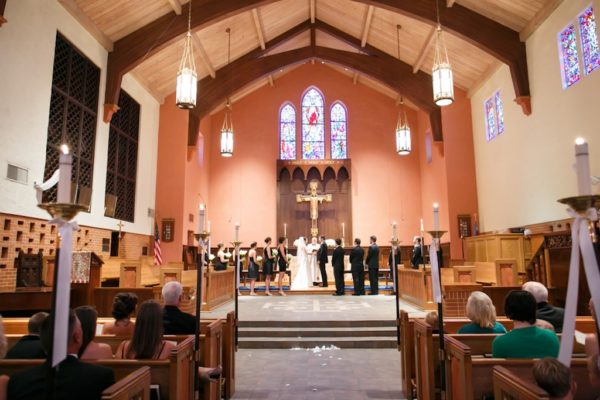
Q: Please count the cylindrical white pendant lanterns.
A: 4